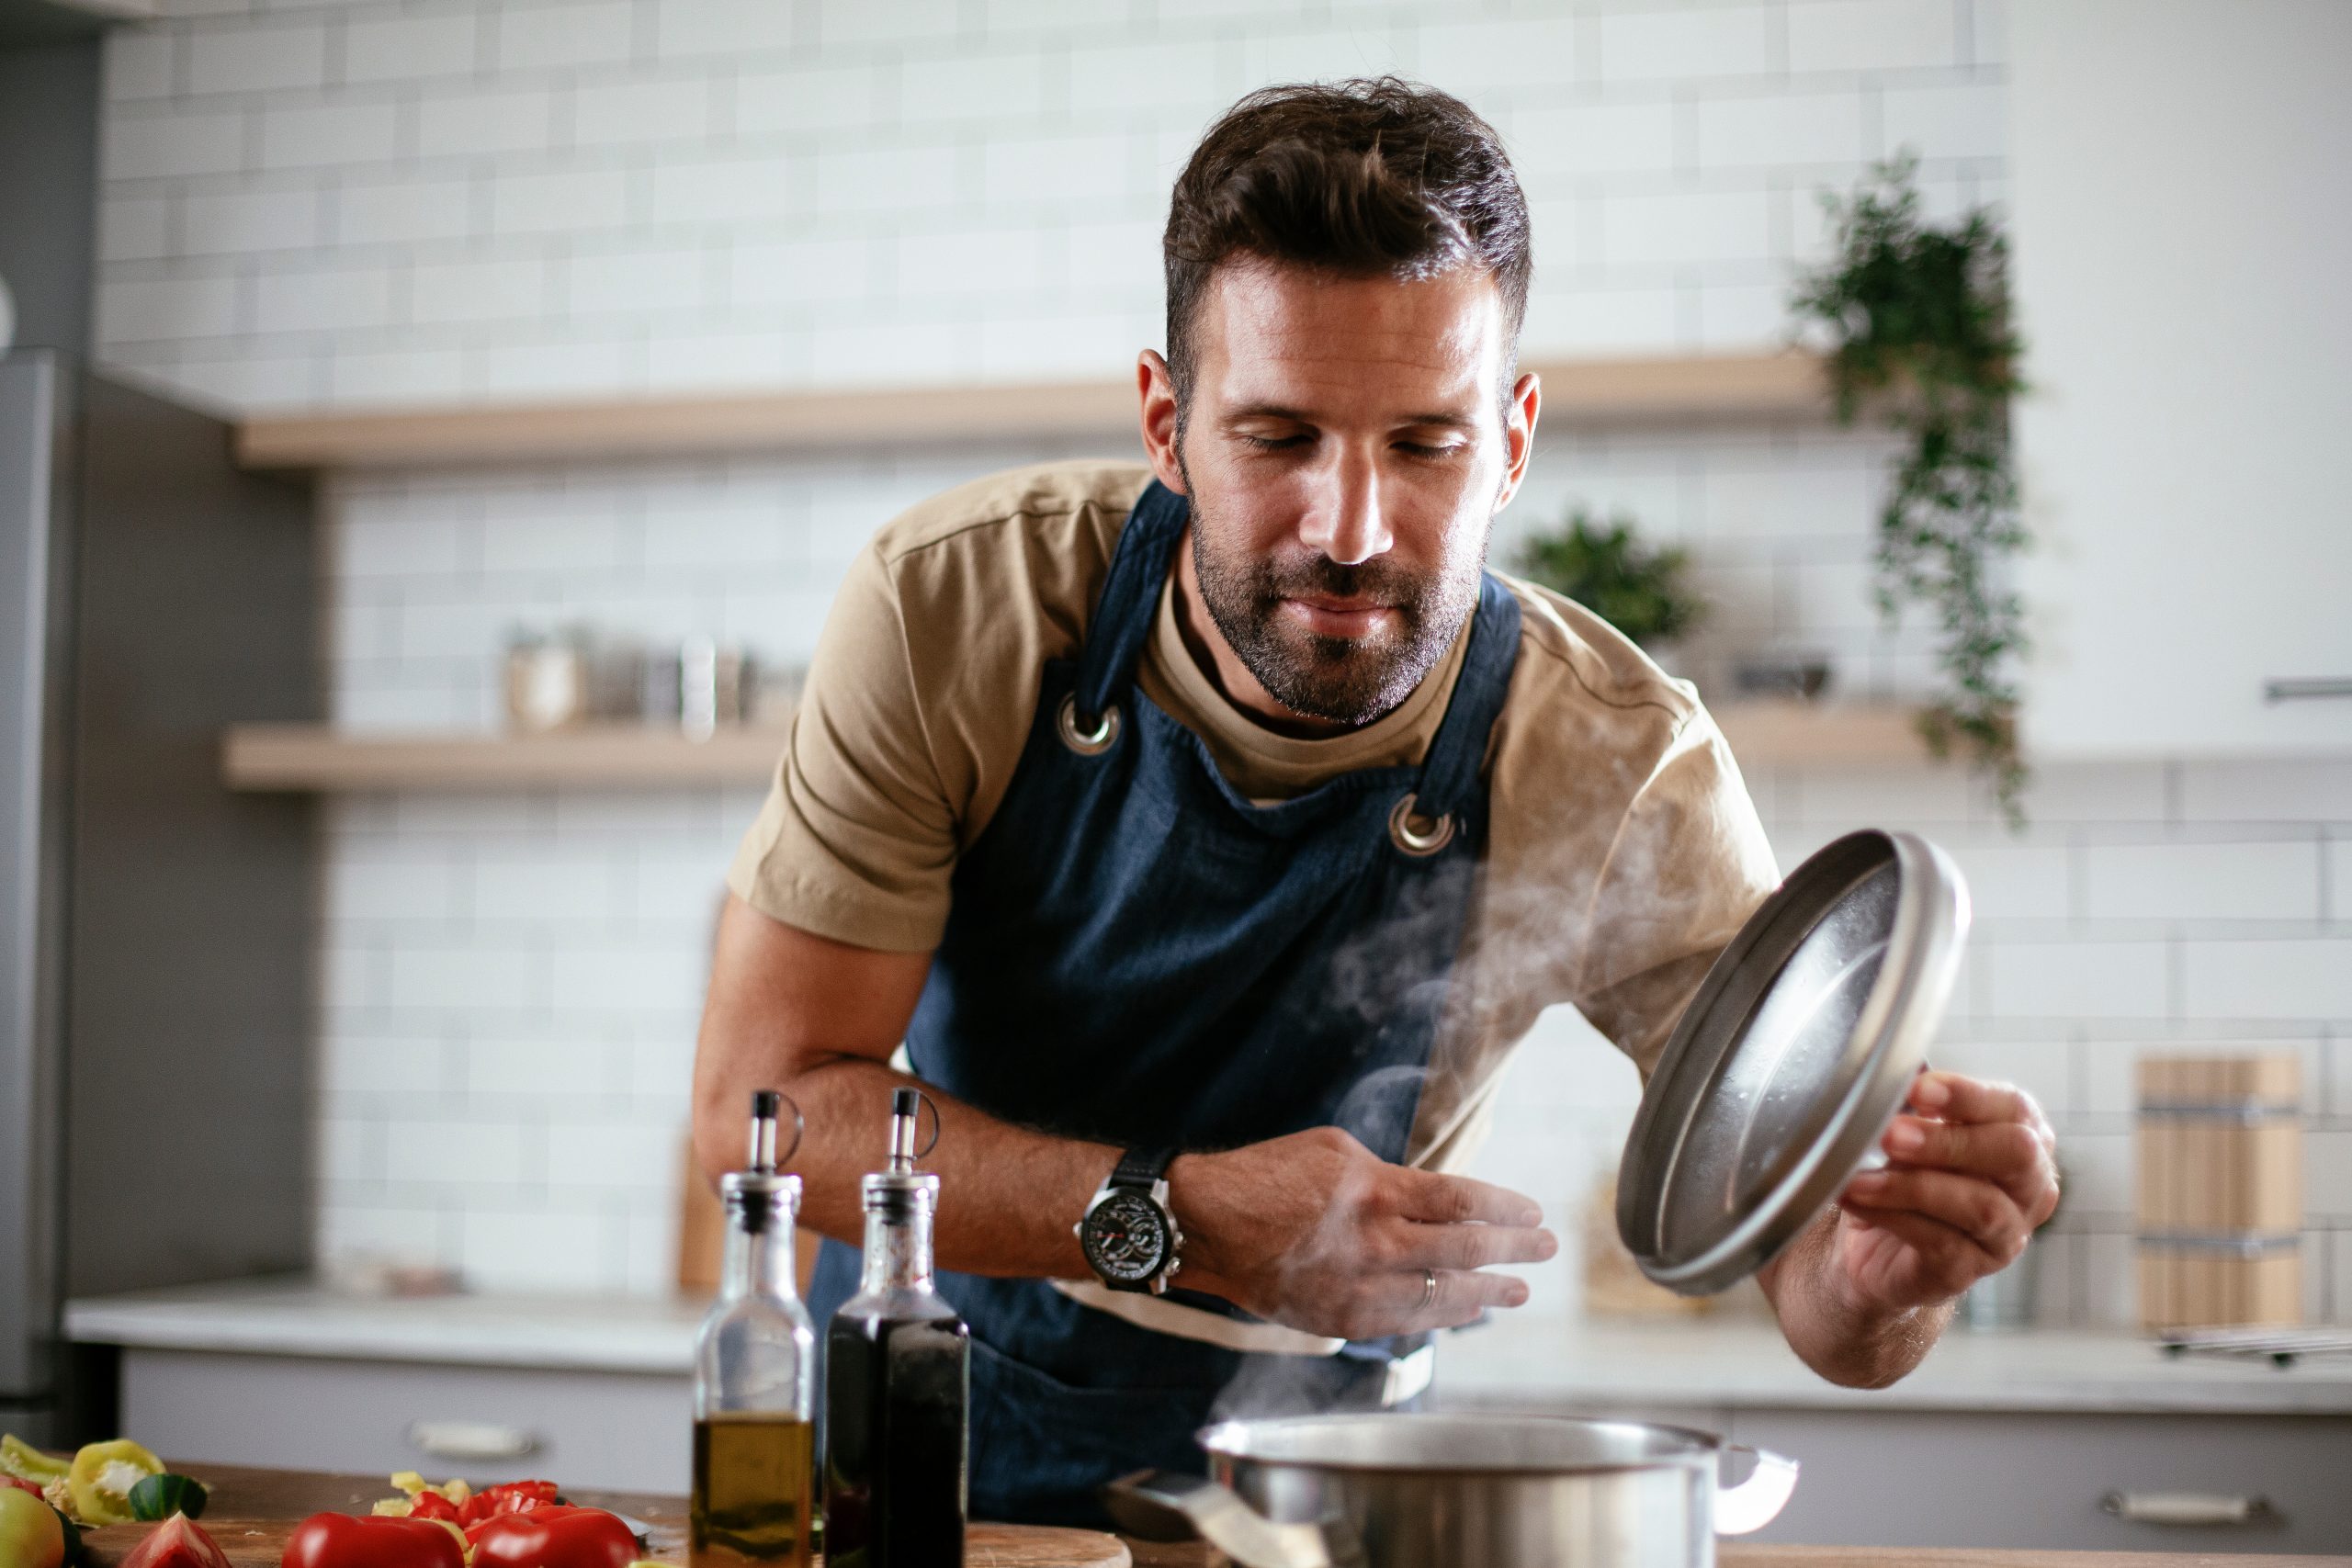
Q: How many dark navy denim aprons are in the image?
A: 1